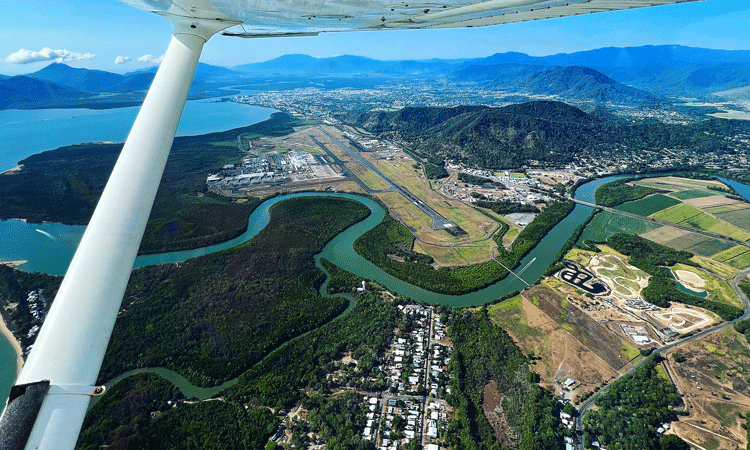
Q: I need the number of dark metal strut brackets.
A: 1